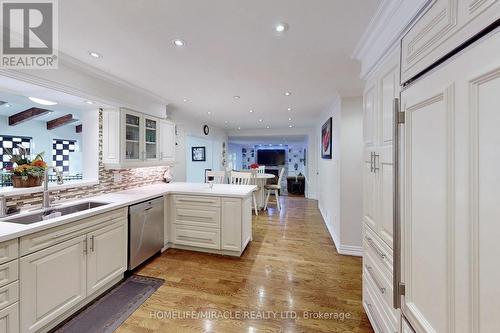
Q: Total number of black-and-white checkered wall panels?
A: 2